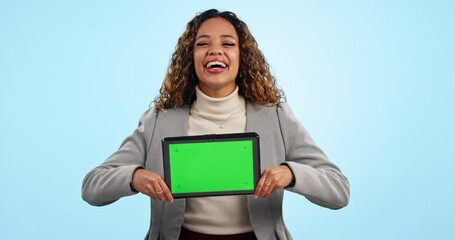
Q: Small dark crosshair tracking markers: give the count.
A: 4